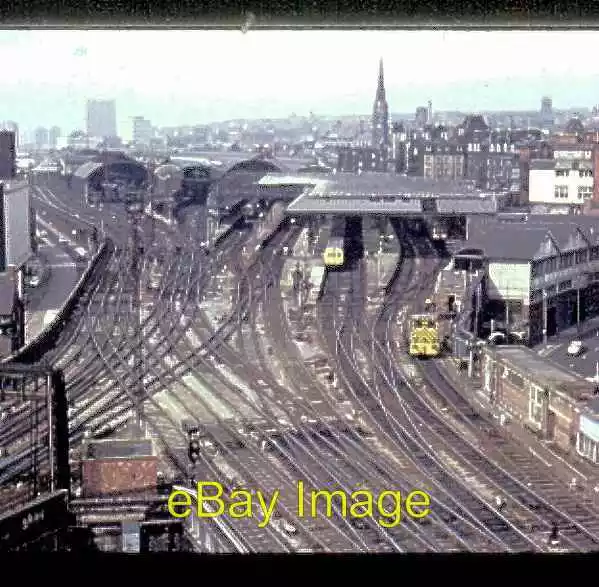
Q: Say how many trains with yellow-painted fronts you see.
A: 2